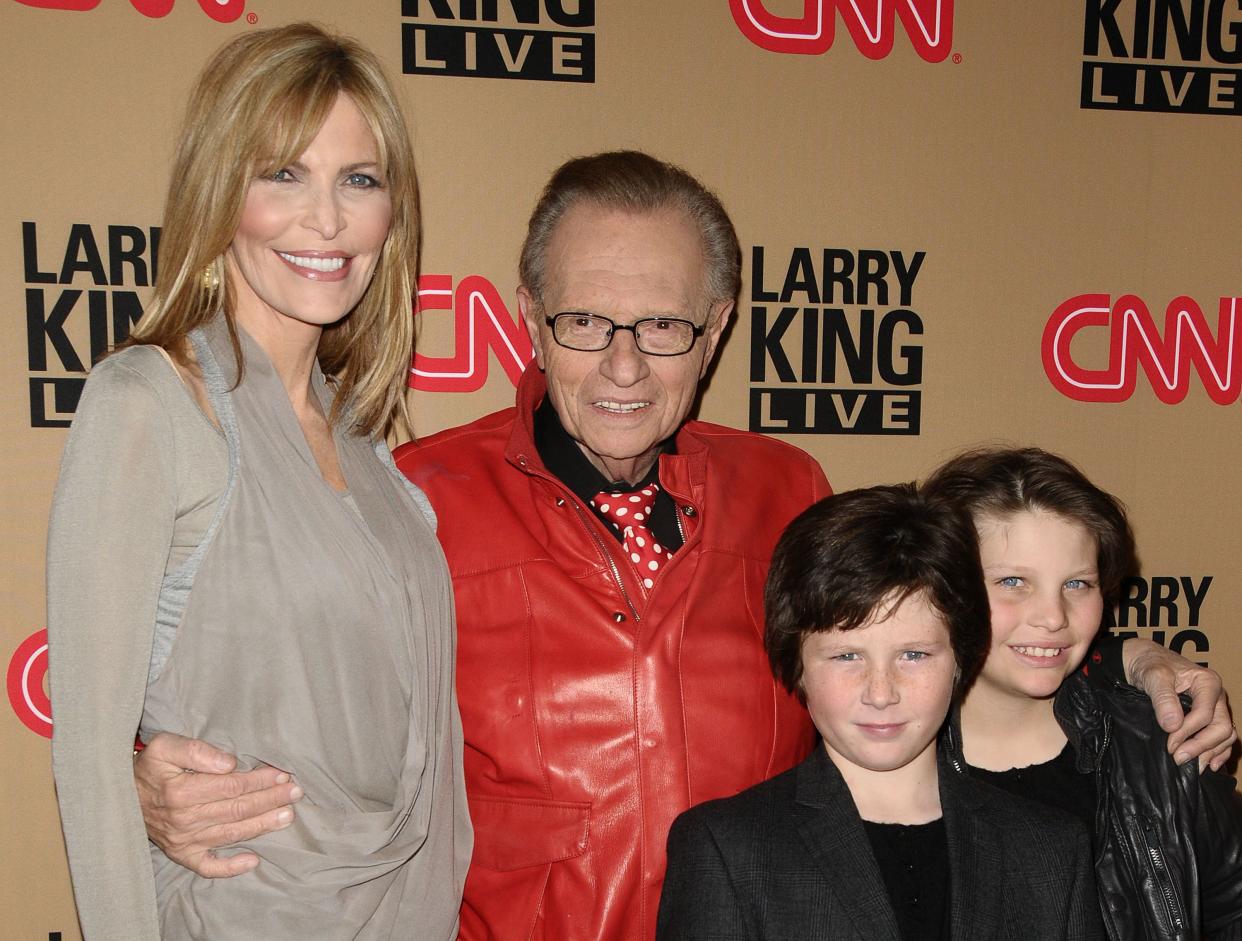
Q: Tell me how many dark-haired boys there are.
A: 2